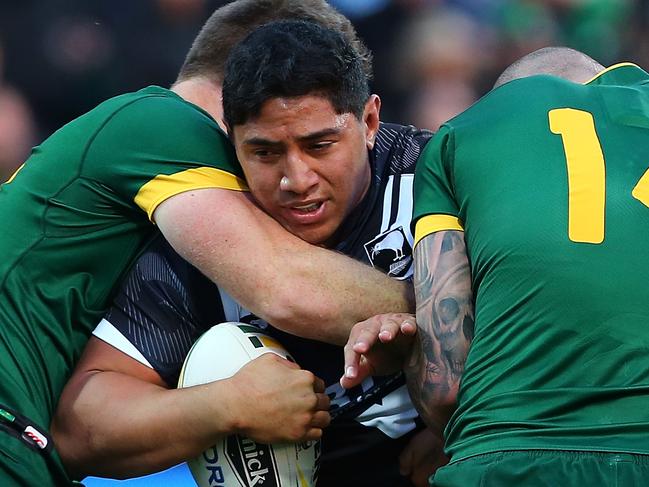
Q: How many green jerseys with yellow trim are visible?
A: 2